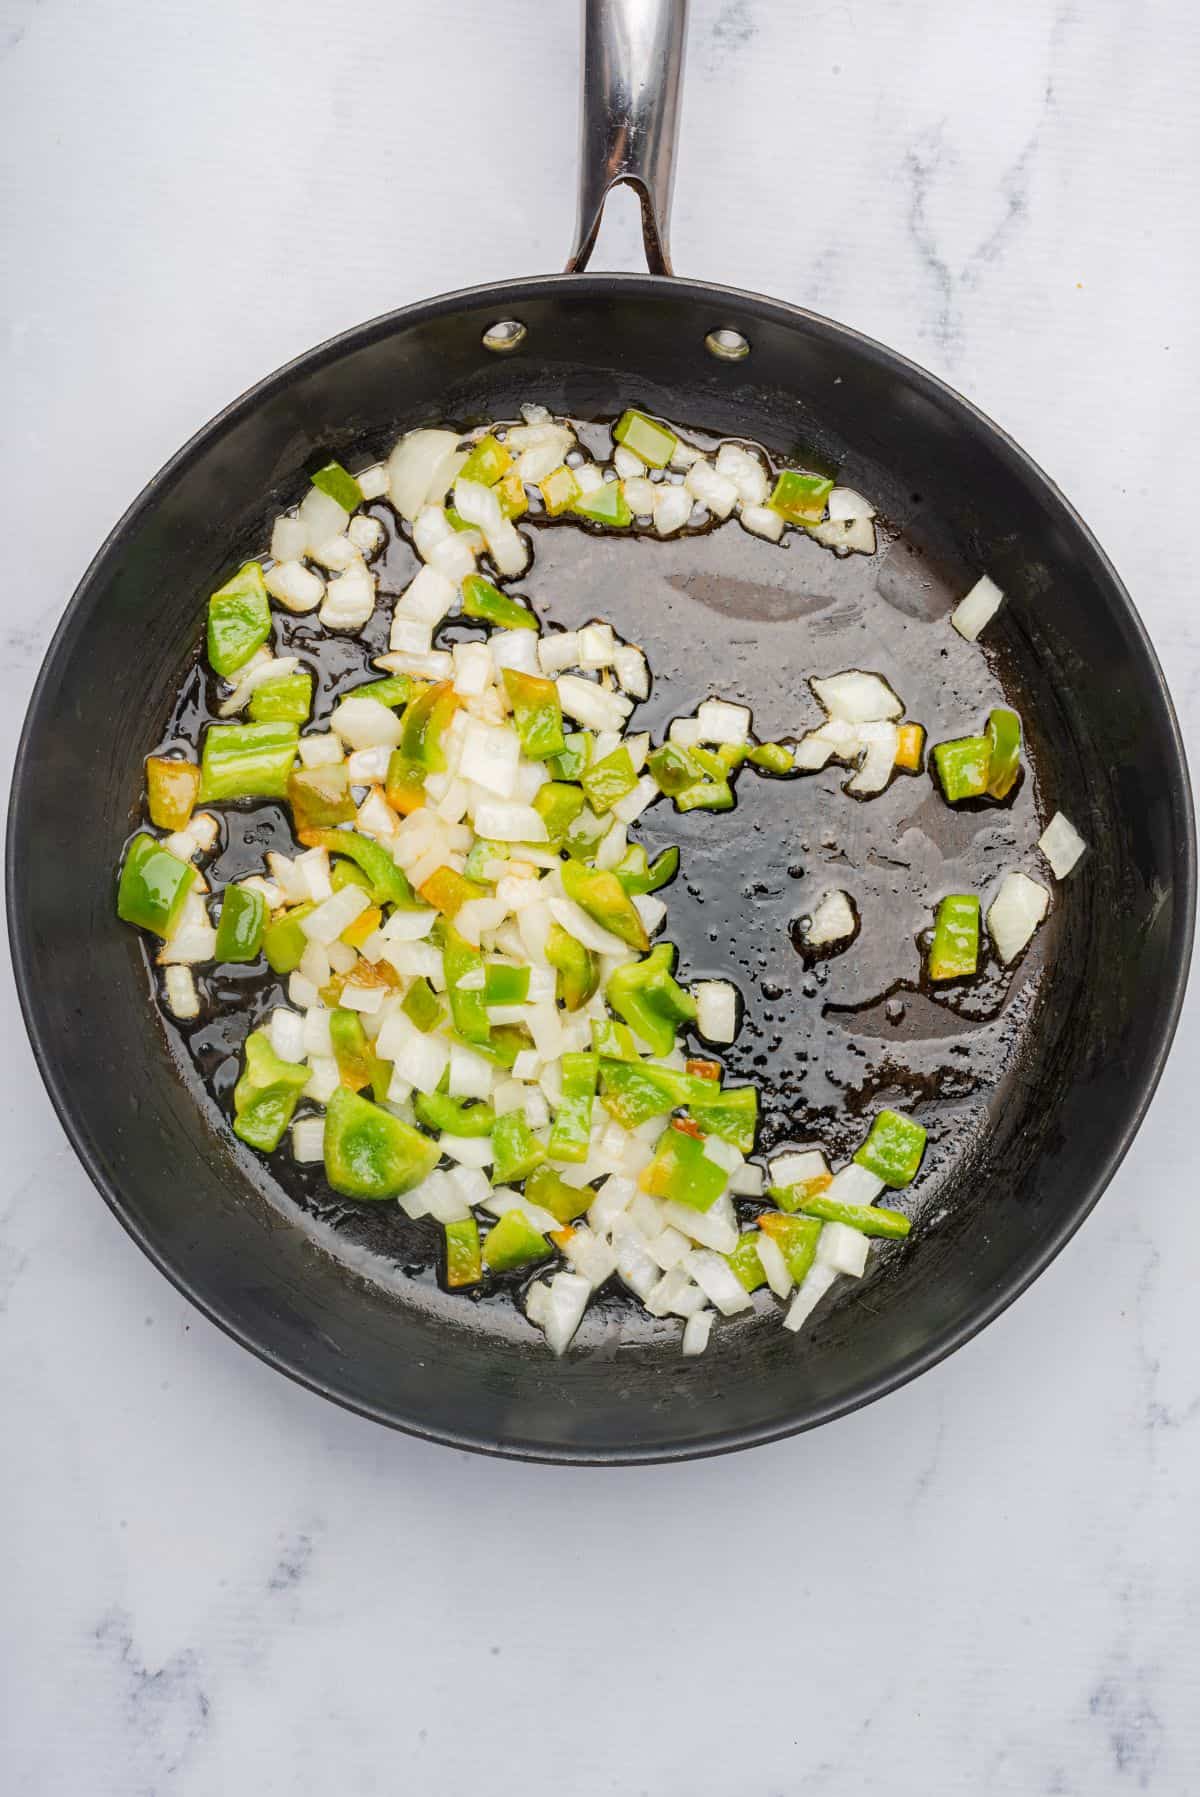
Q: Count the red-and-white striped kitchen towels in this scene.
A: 0